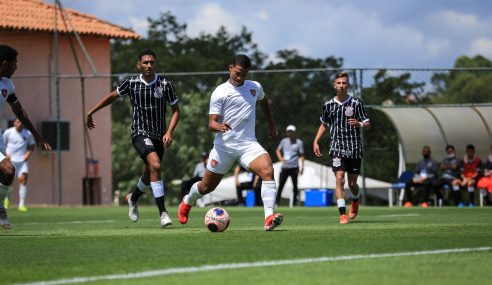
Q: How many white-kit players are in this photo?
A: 3